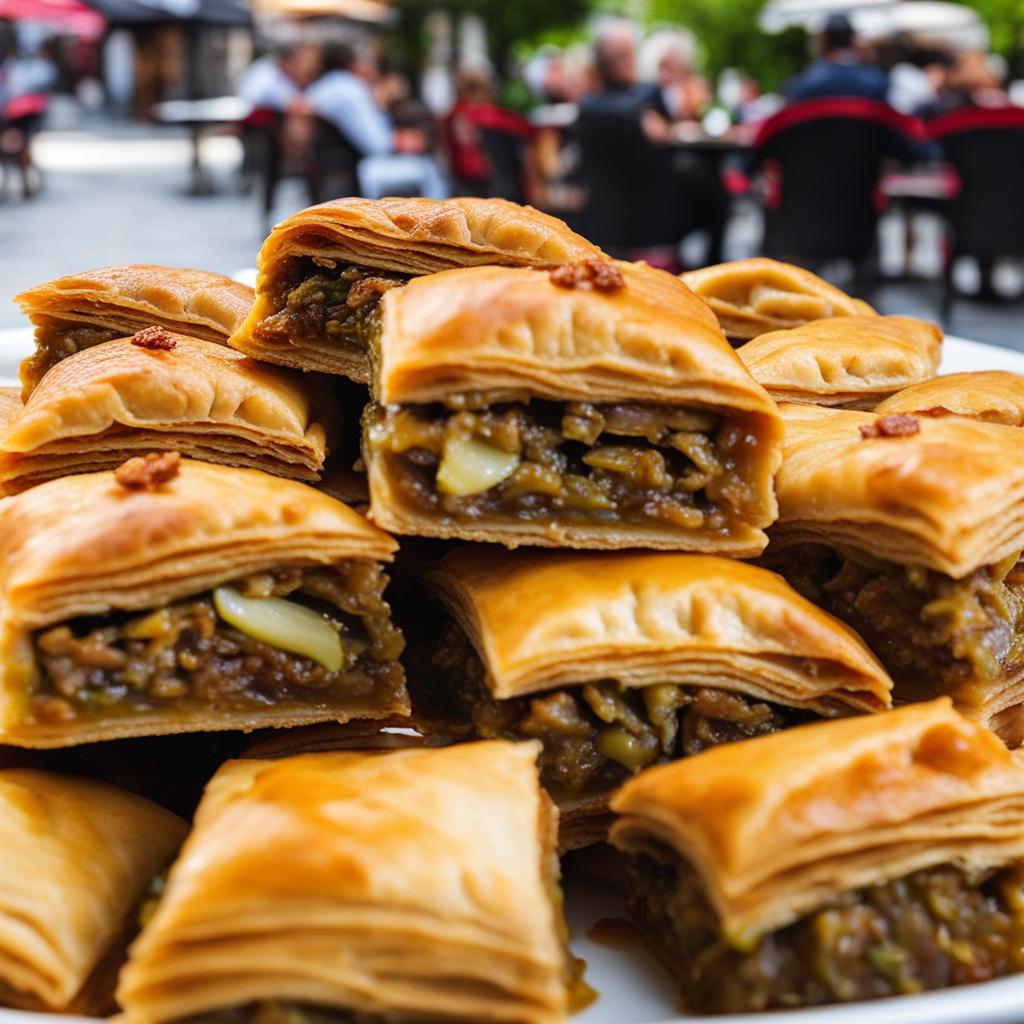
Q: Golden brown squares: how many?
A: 13